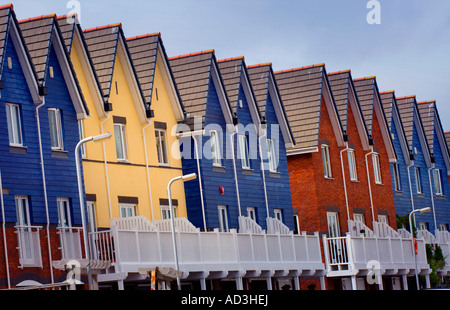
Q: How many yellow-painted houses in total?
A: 3